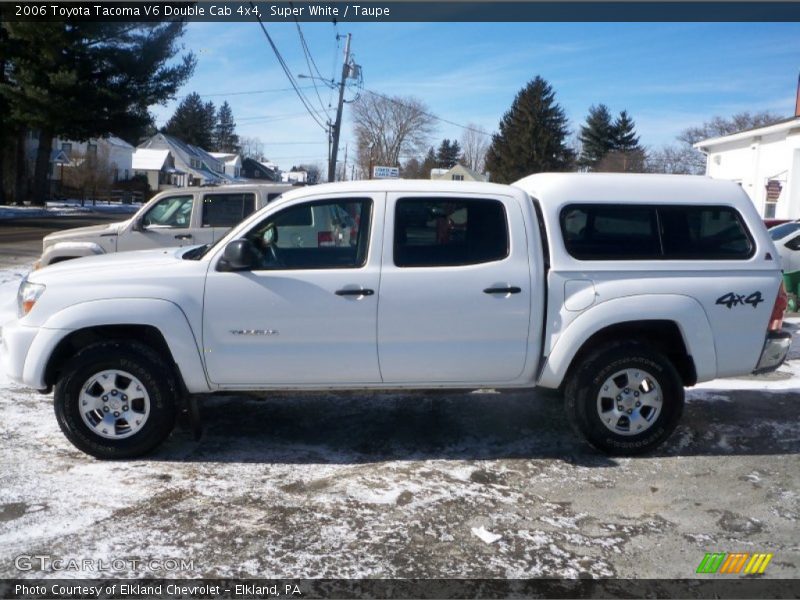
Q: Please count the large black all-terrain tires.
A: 2